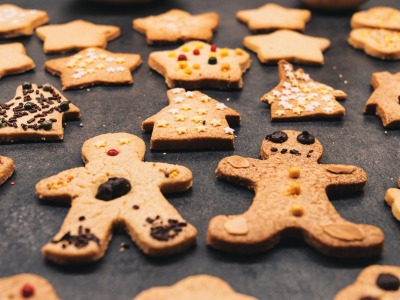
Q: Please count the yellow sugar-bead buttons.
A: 3